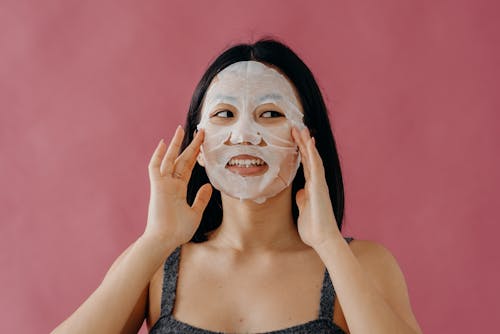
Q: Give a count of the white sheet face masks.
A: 1